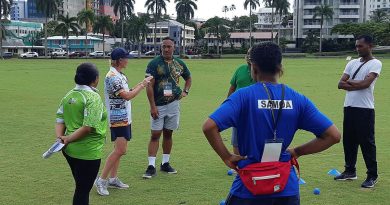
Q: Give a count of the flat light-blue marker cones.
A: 2